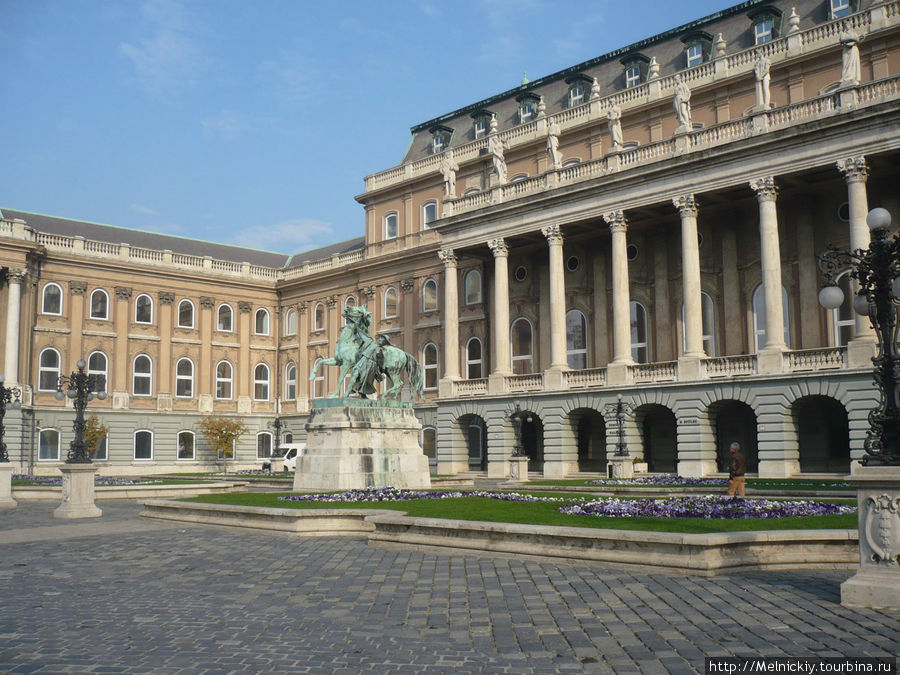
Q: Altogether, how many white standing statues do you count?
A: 7